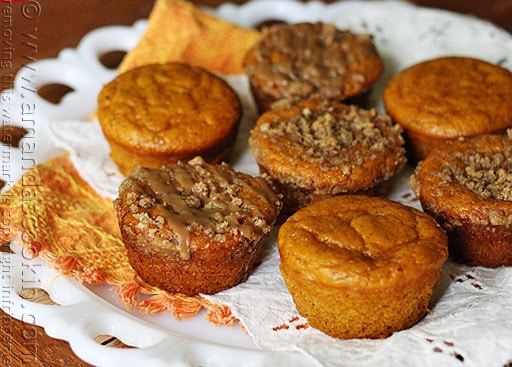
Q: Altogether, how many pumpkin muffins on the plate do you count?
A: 7